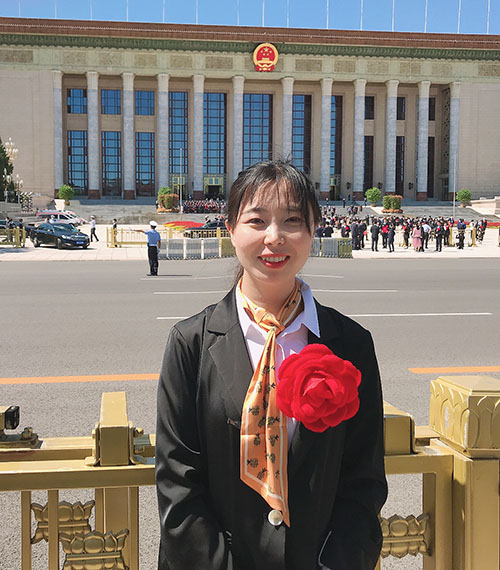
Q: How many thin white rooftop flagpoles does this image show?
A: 15